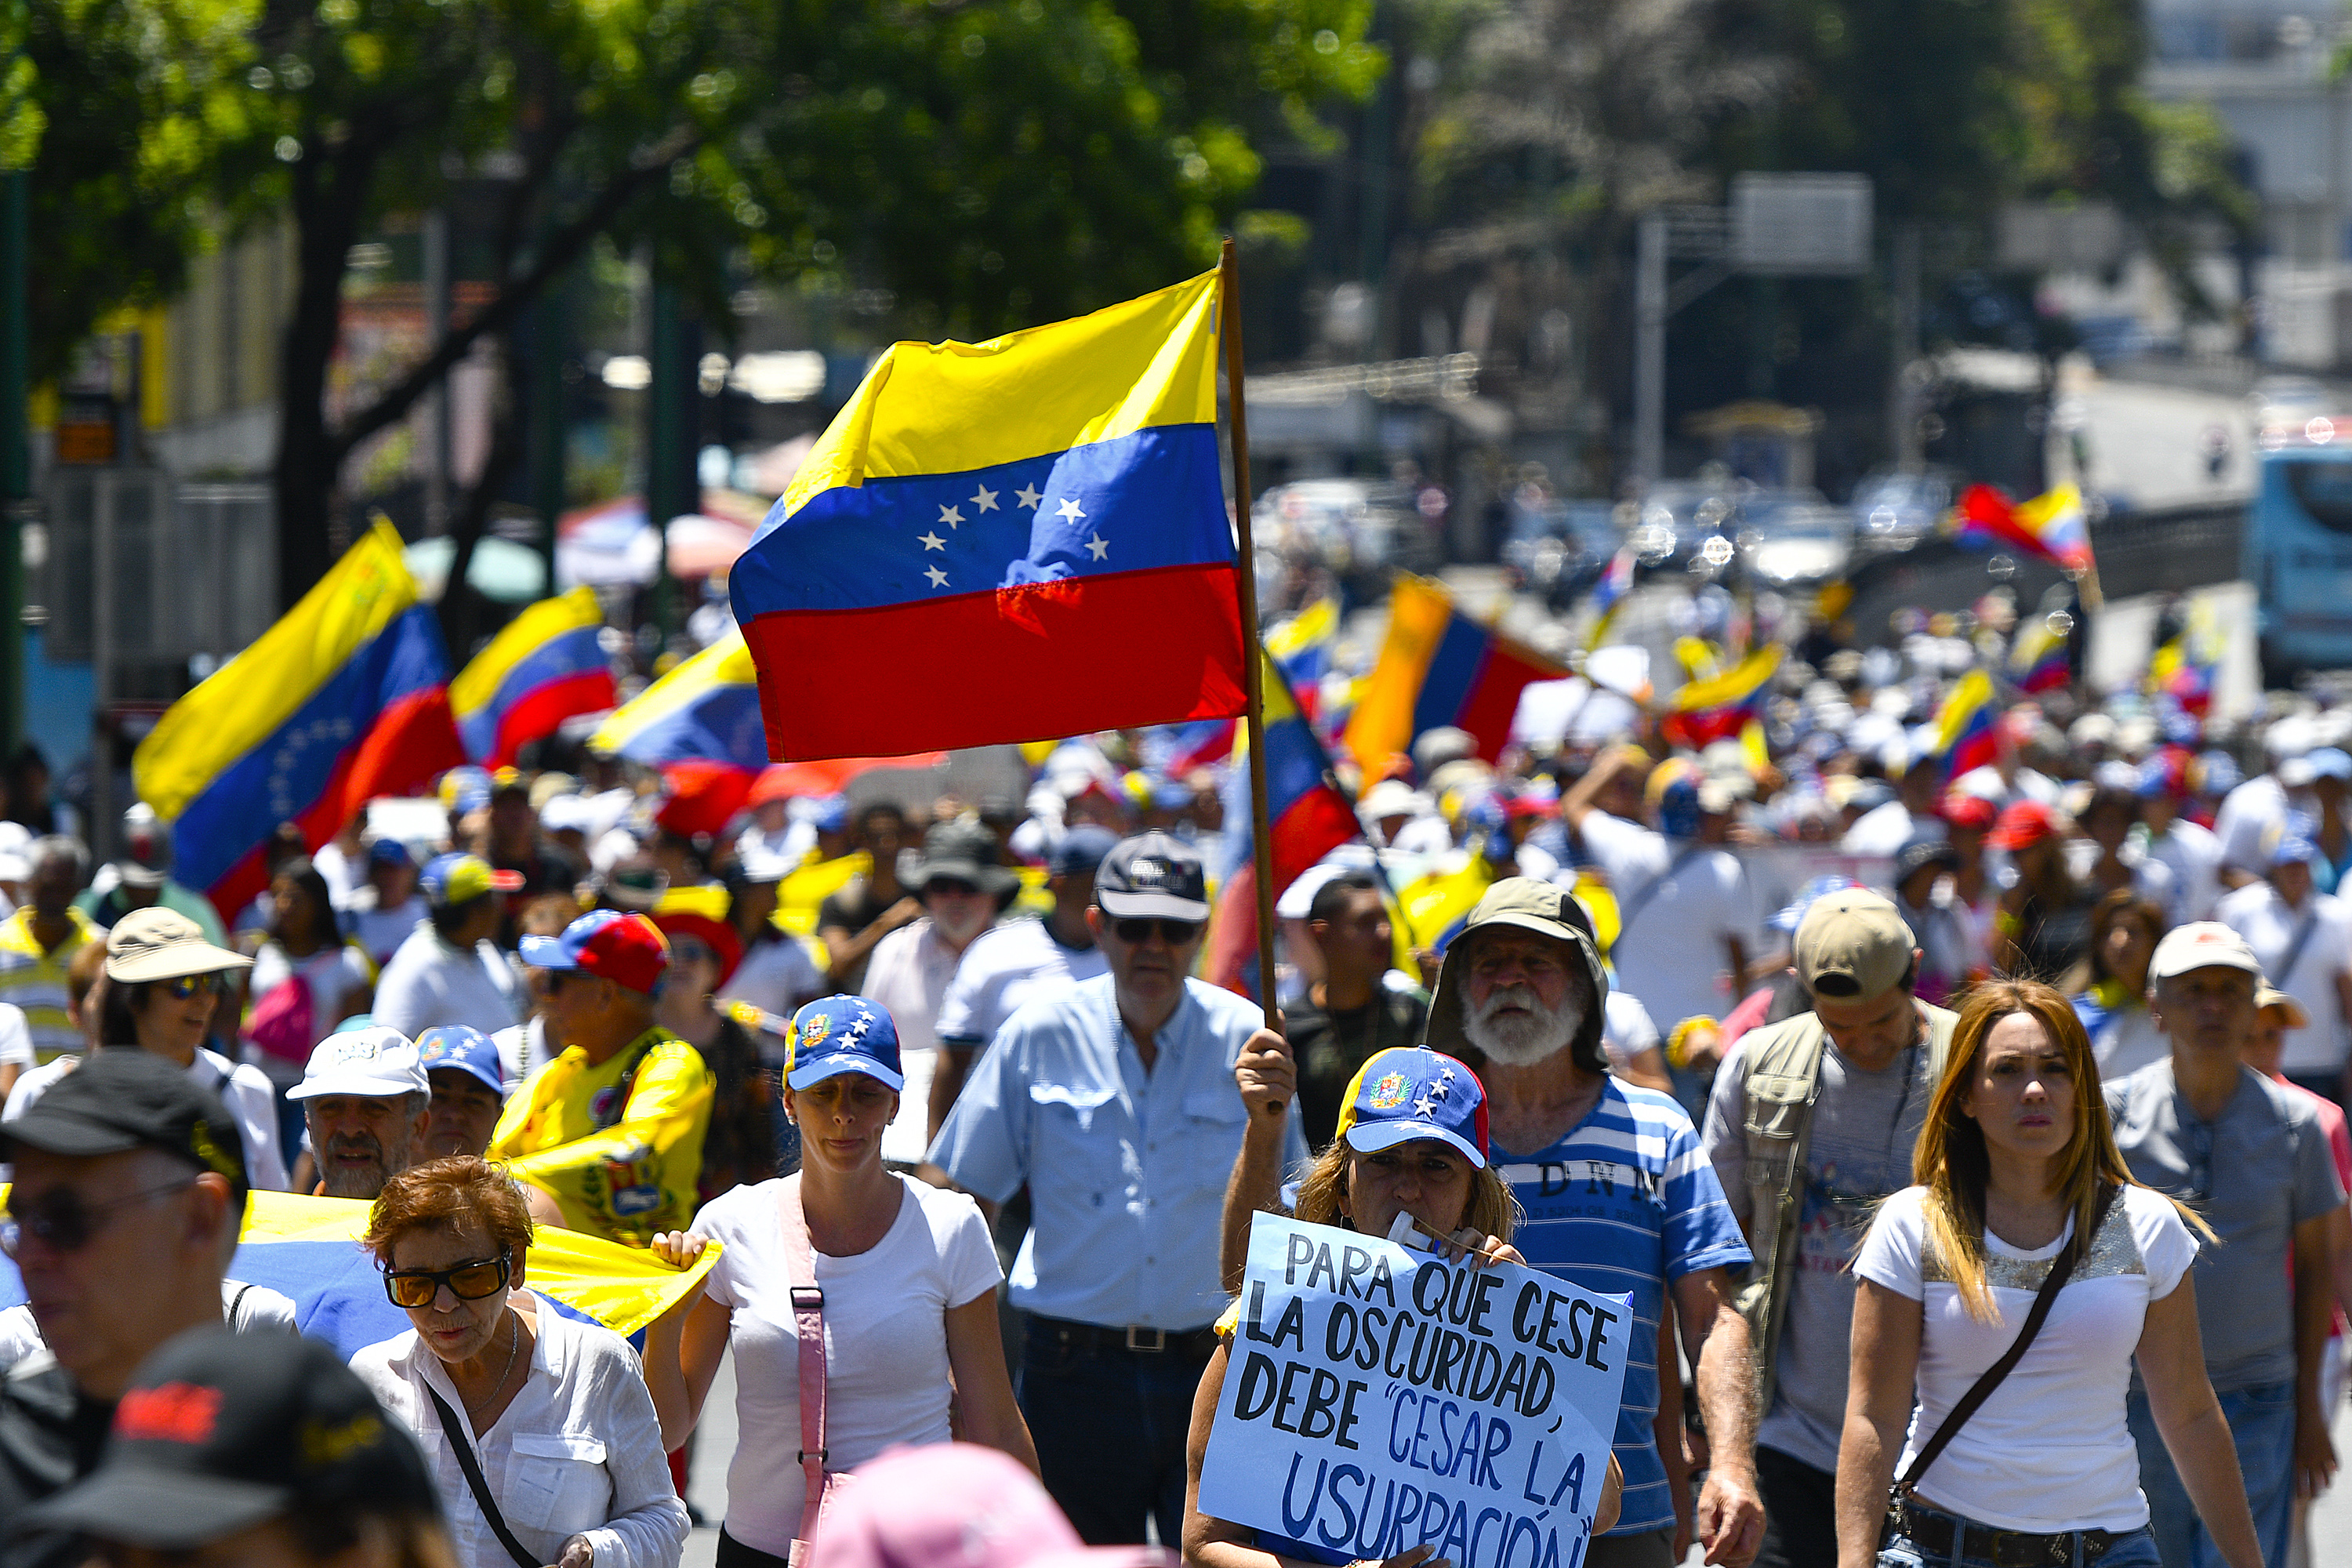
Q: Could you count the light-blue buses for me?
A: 1